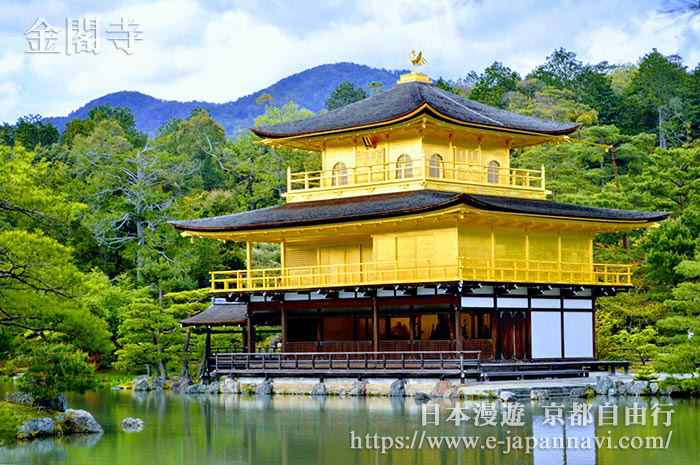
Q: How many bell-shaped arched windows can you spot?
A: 4